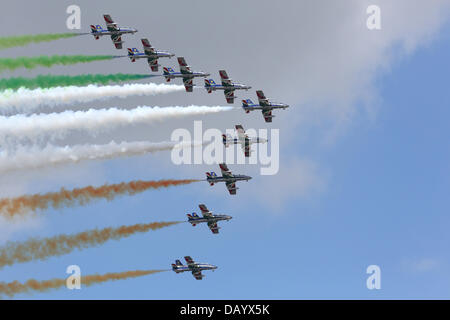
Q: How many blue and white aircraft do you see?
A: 9